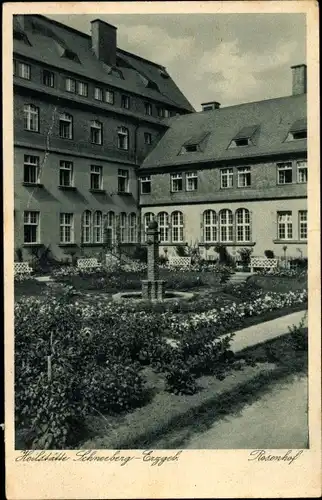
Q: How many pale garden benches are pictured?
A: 4